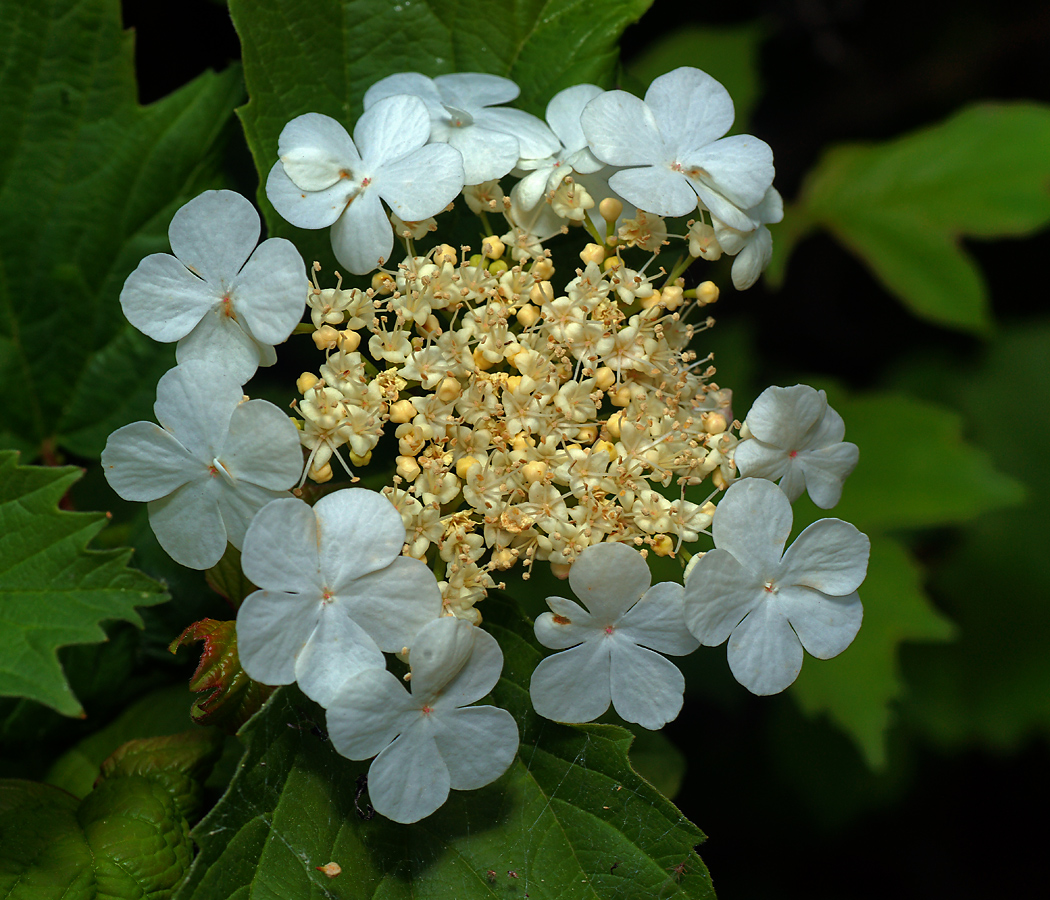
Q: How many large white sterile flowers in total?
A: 12